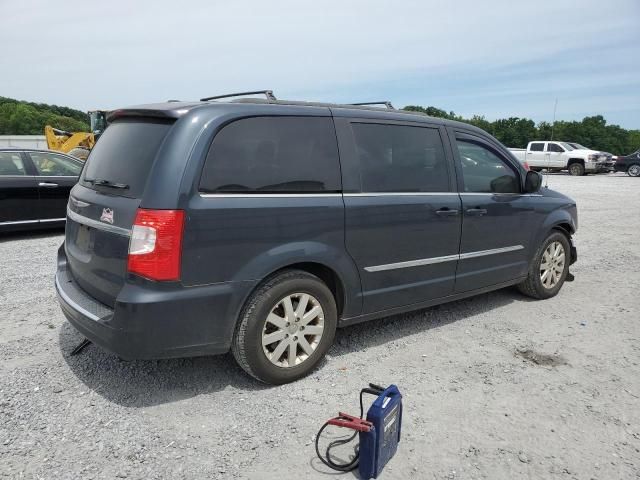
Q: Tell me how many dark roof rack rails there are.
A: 2